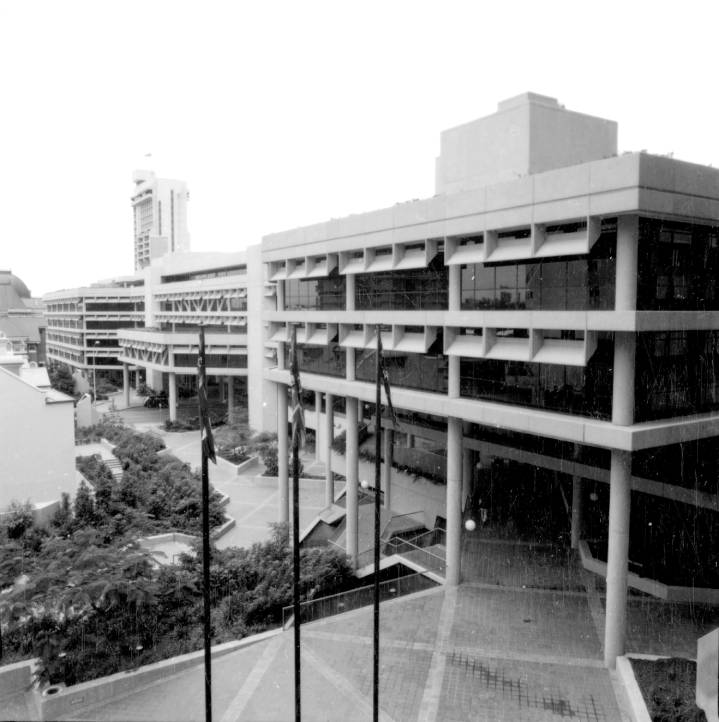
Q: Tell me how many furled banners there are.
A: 3